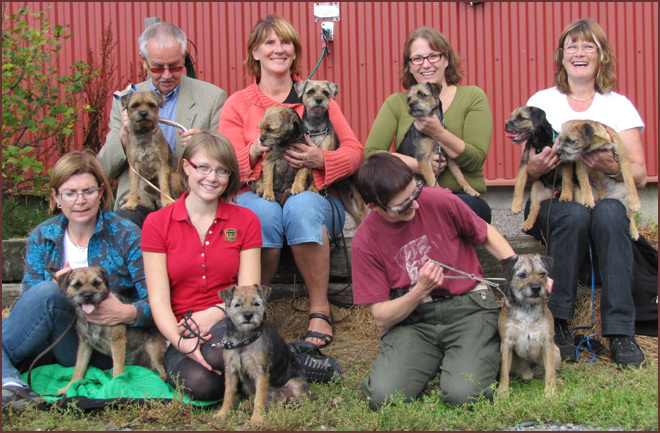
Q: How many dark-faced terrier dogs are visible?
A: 9